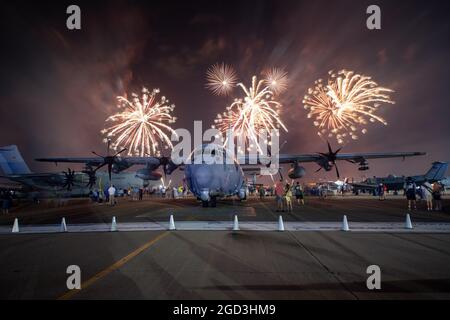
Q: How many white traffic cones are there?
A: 8